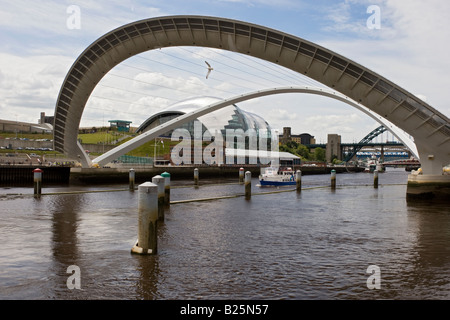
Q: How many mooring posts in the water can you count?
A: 11